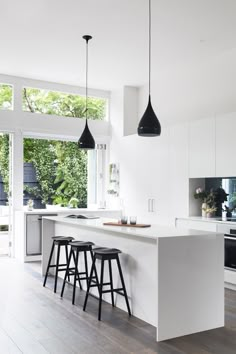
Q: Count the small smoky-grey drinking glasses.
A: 2